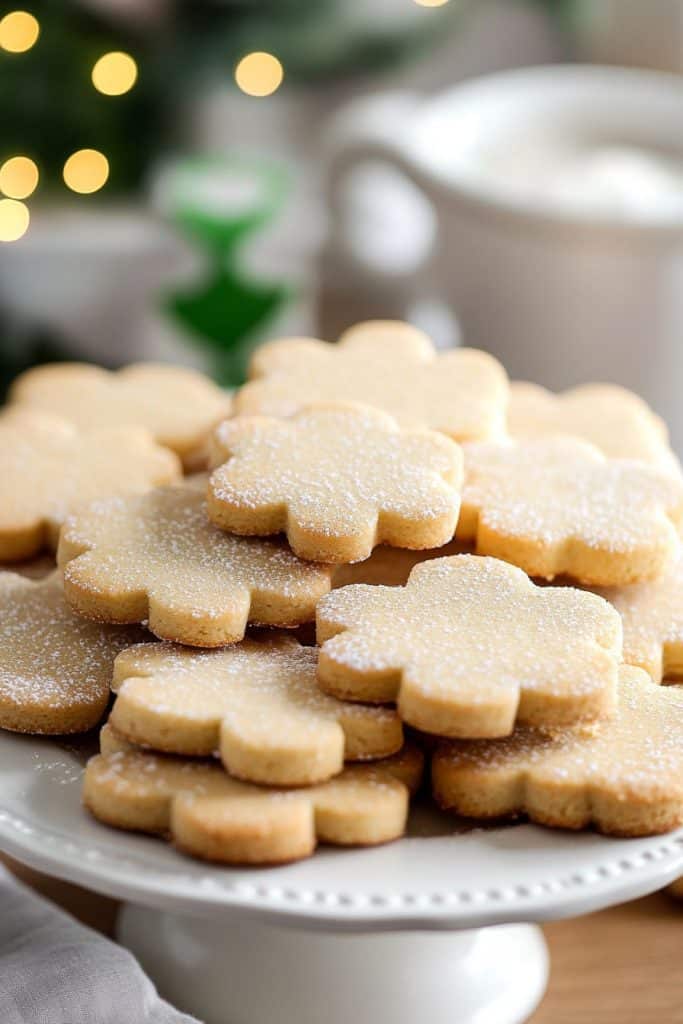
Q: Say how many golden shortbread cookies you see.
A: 13